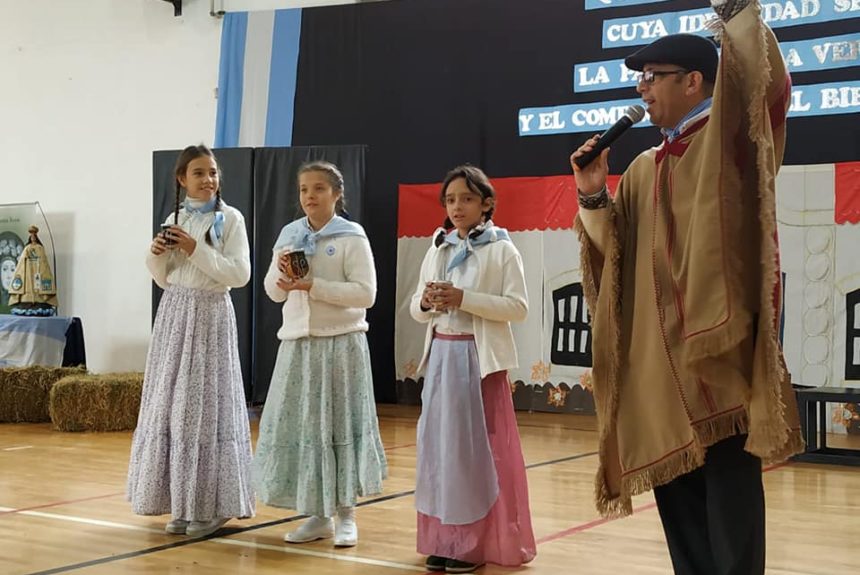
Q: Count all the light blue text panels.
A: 4